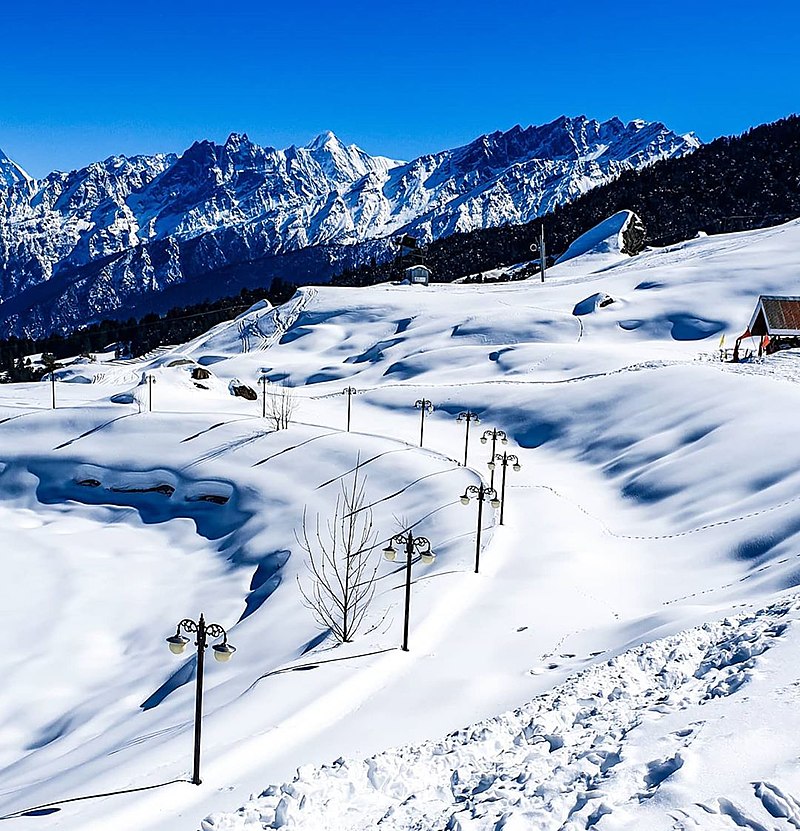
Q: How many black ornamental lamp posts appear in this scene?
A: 11